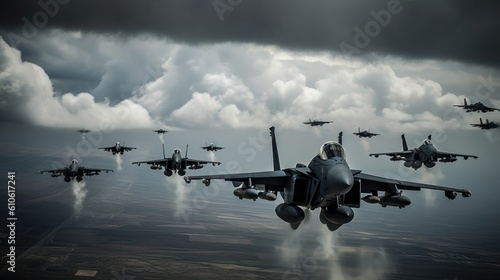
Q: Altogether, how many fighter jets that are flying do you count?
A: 12